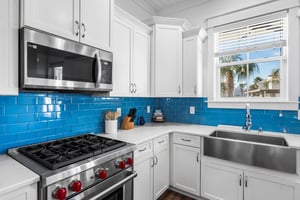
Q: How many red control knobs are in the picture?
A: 5